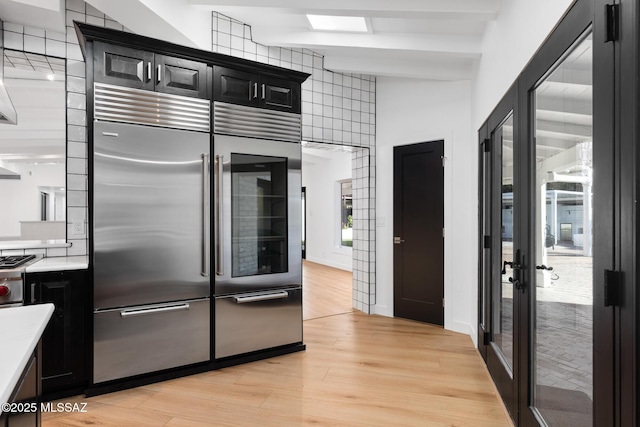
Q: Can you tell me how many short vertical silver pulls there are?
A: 5